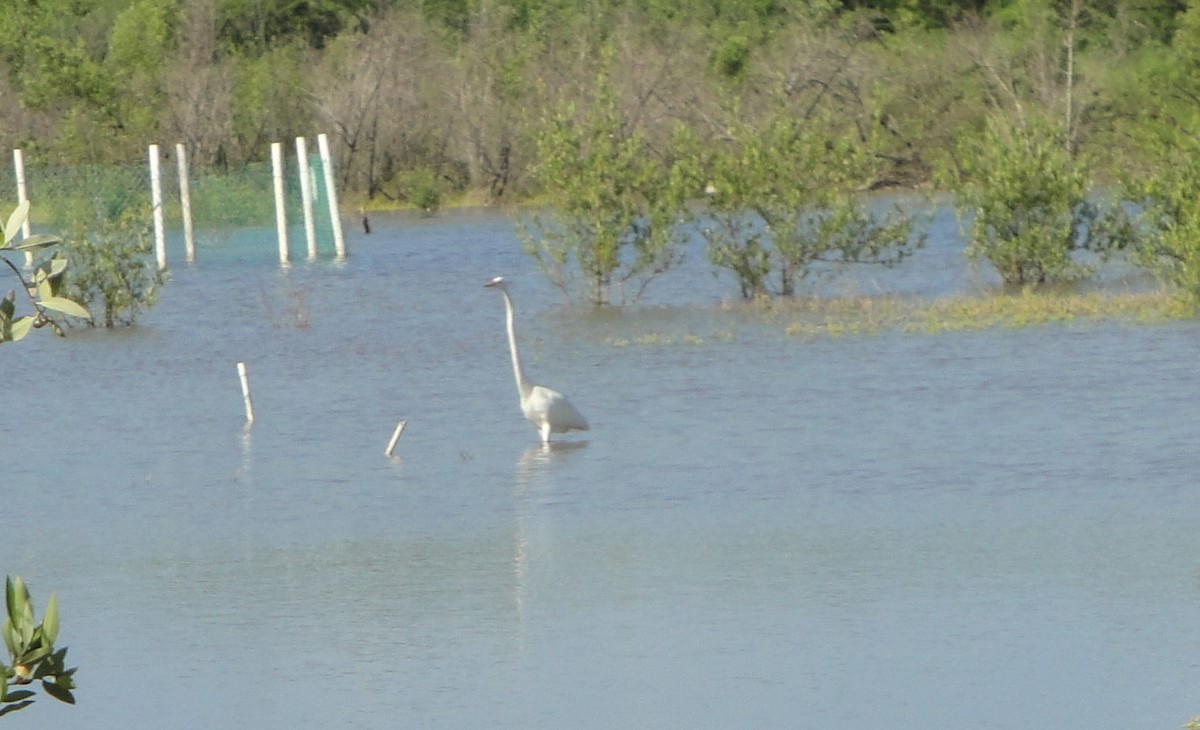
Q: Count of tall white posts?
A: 6